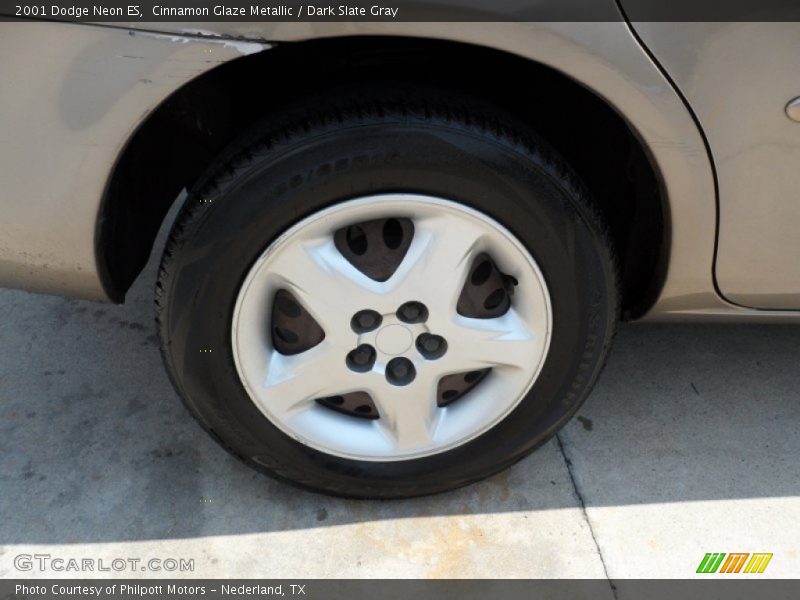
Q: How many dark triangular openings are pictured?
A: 5